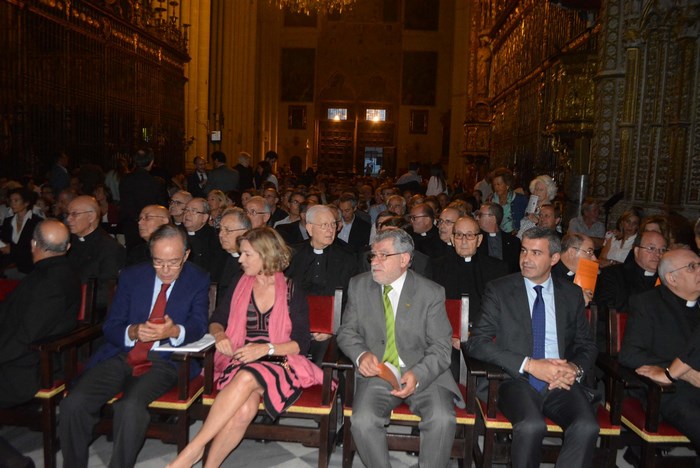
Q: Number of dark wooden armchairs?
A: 6